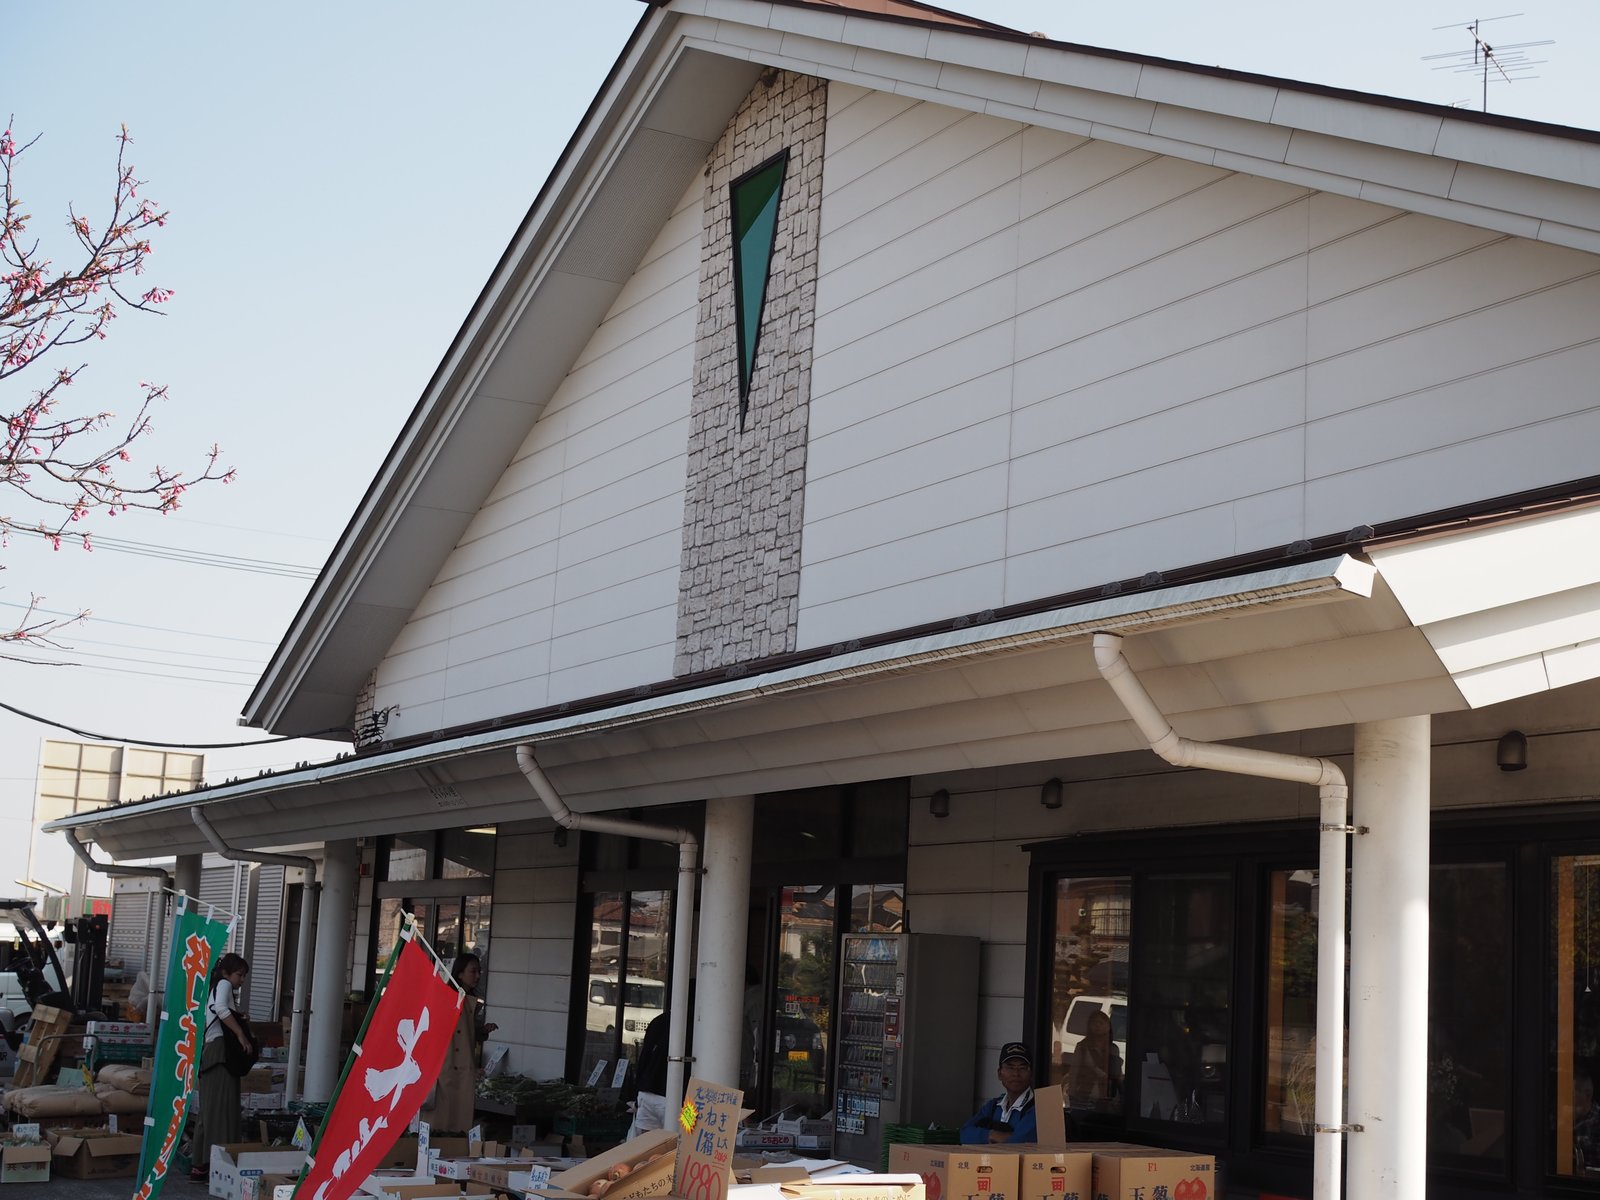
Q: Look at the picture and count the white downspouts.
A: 4